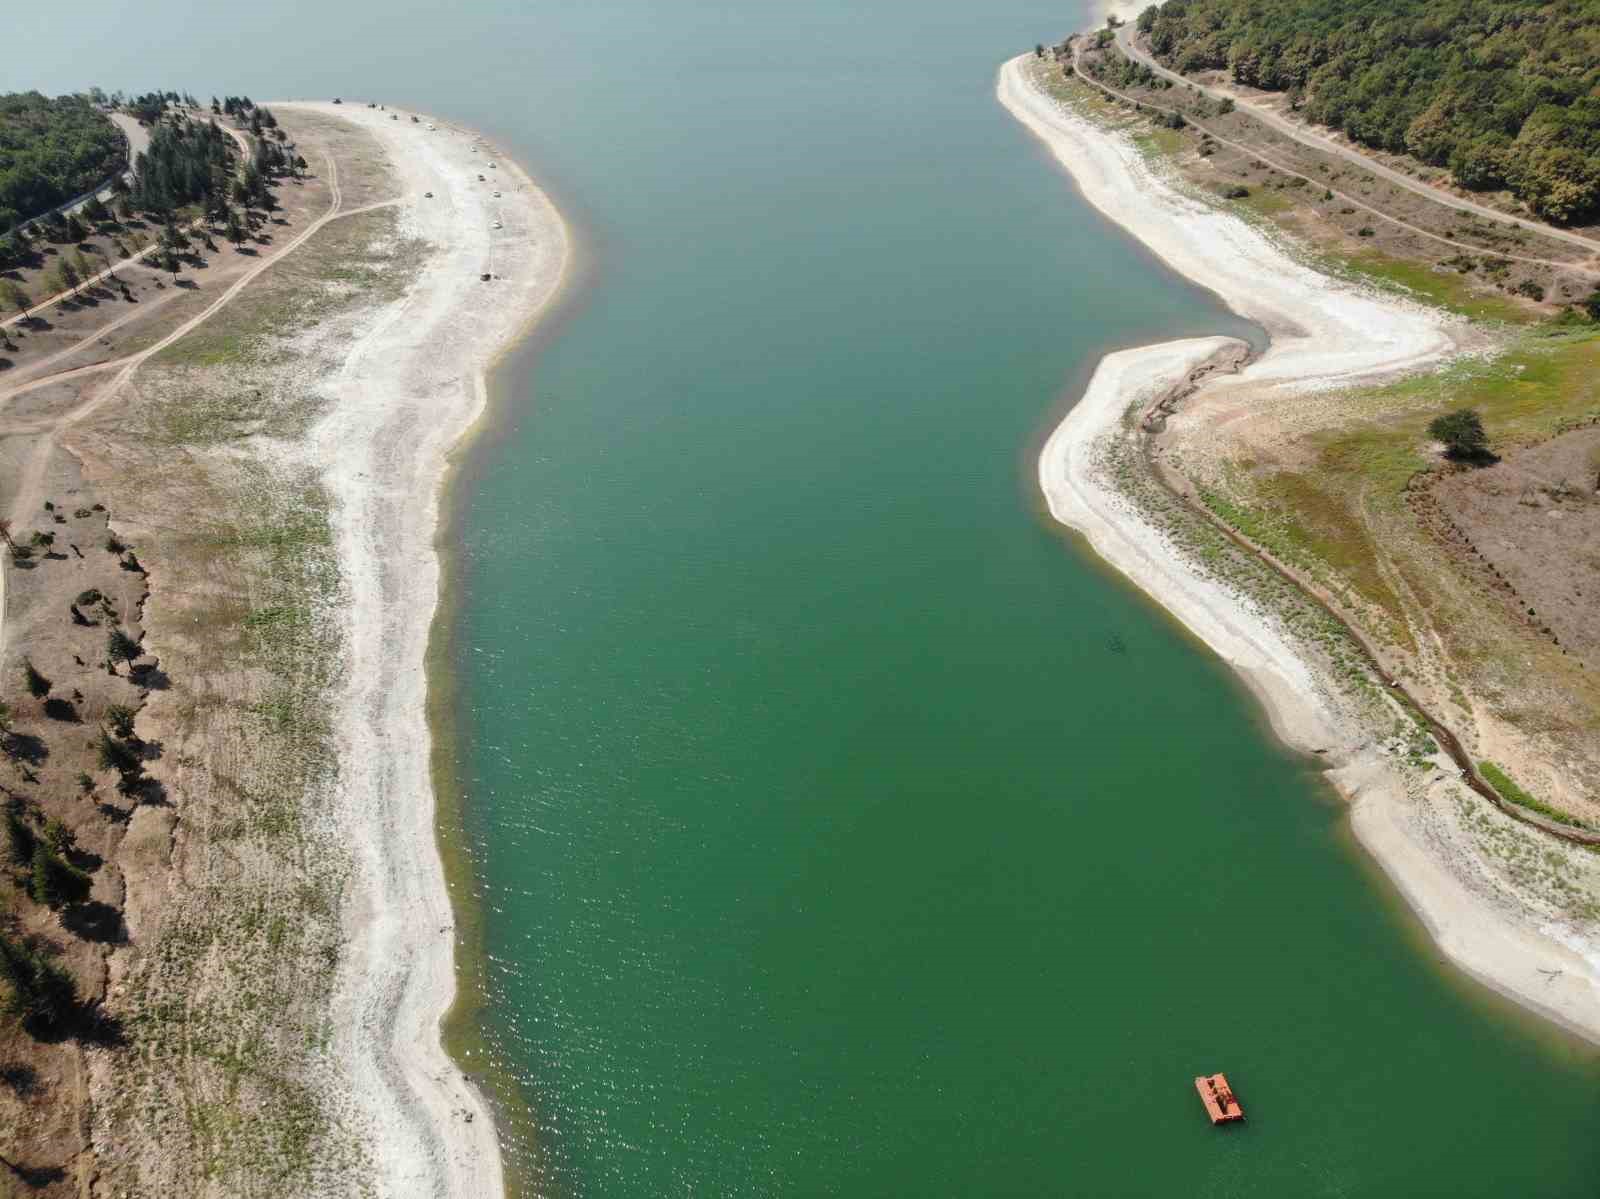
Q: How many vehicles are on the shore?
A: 13